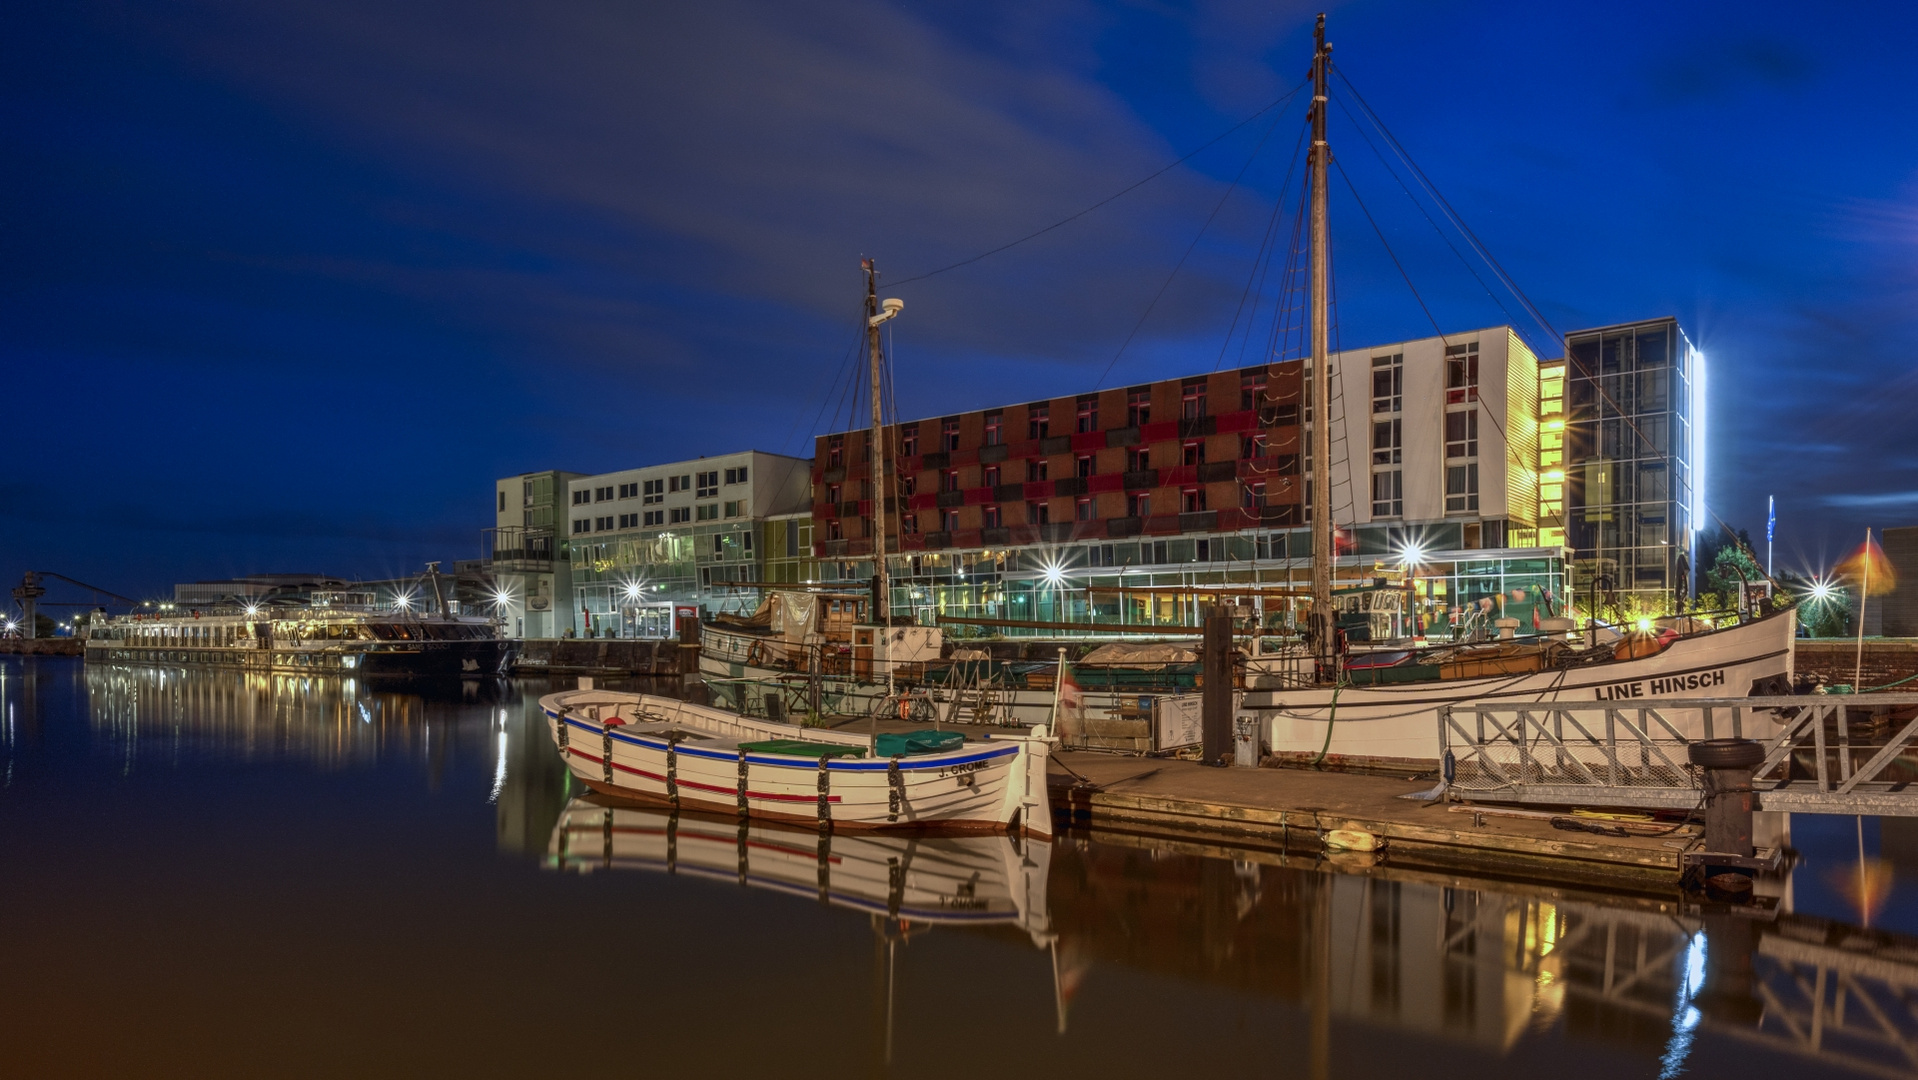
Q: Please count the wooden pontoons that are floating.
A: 1